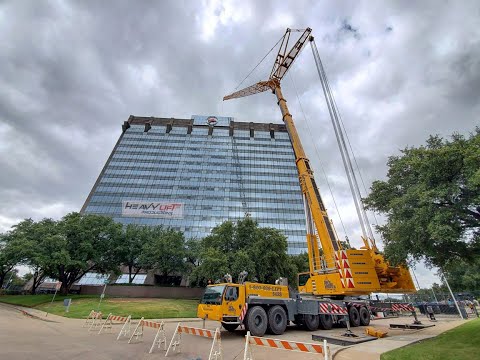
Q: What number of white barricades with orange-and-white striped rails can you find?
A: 5